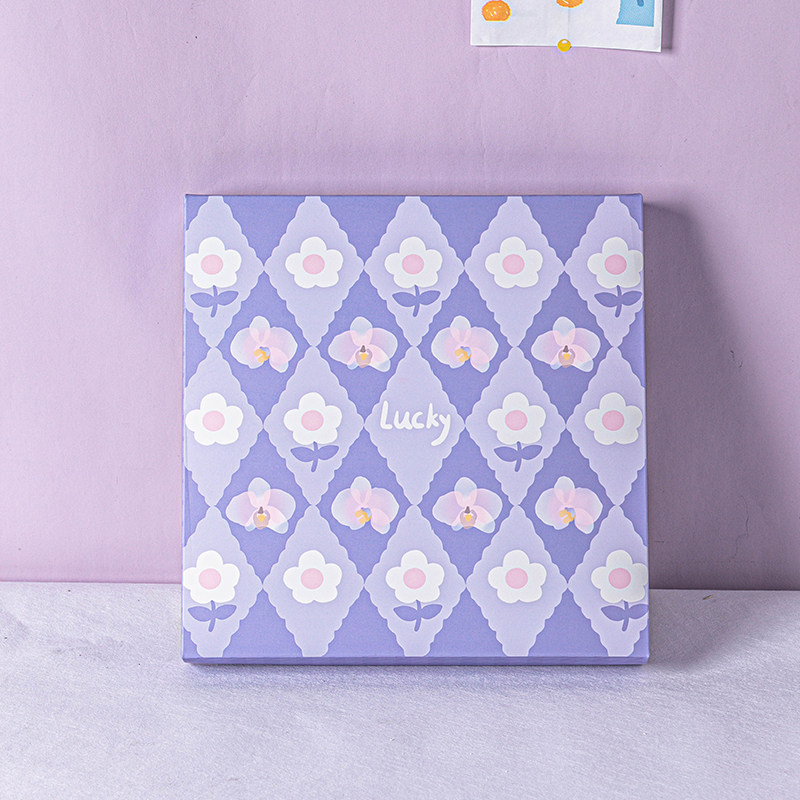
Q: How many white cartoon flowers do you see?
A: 14